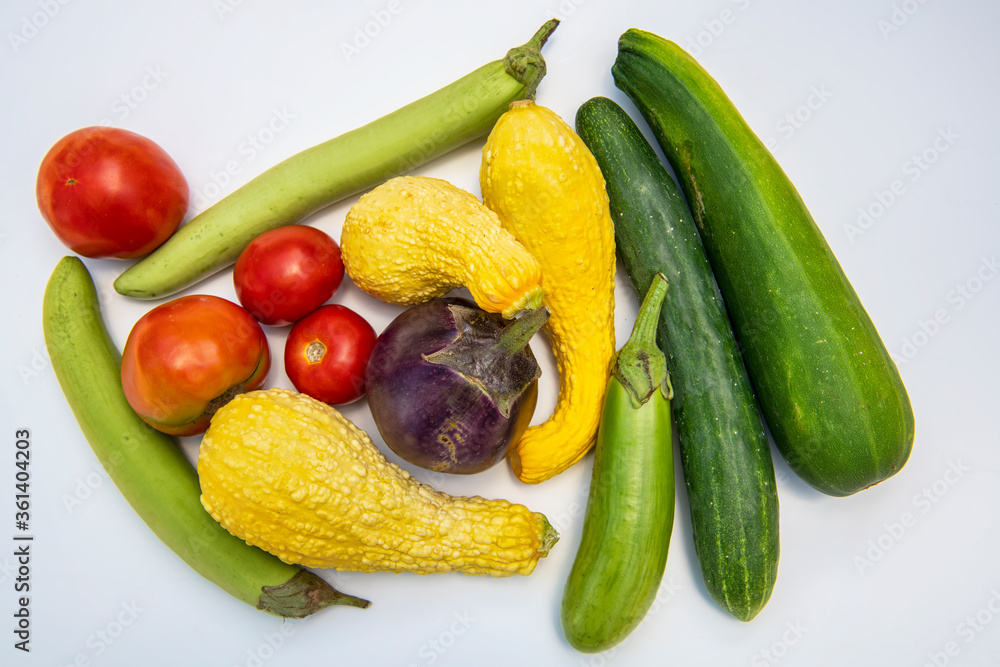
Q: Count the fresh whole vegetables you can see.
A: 13